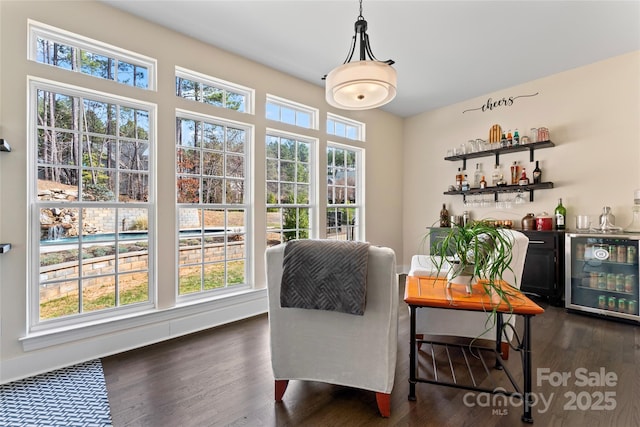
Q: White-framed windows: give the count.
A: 8